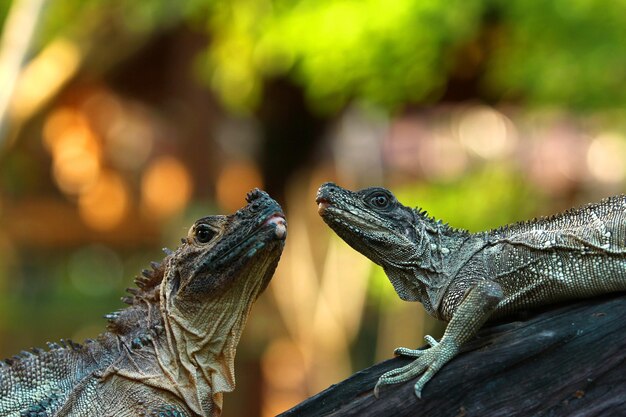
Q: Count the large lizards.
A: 2